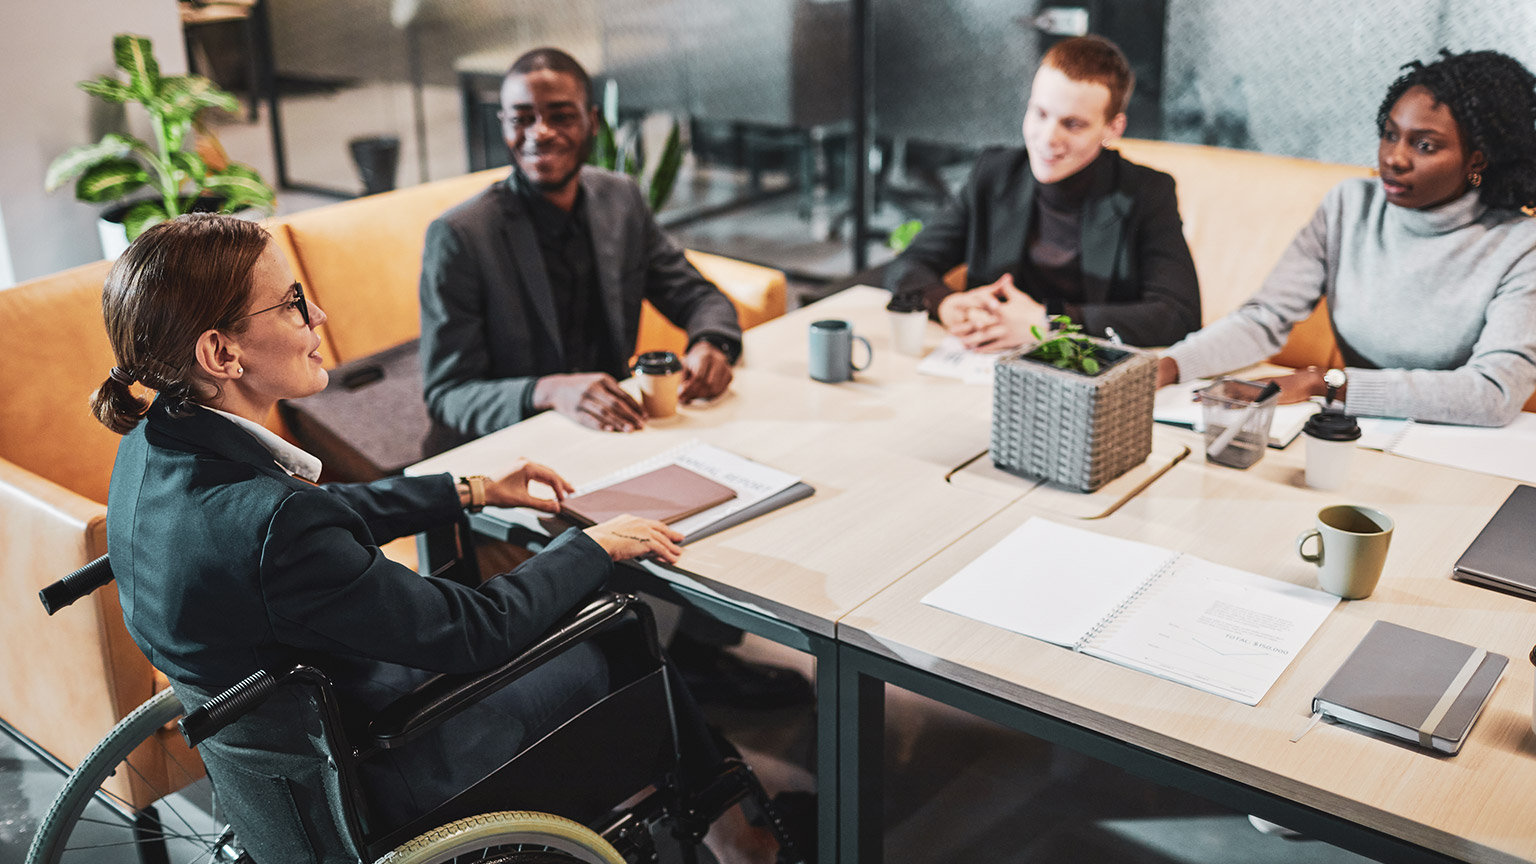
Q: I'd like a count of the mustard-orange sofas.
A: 2